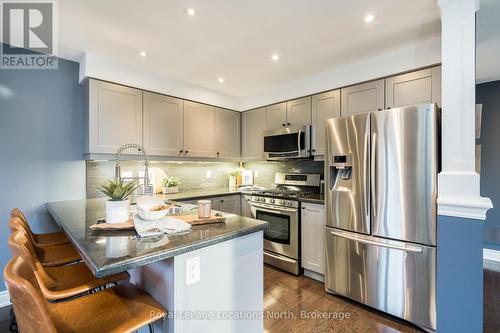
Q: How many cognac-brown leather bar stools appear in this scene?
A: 4